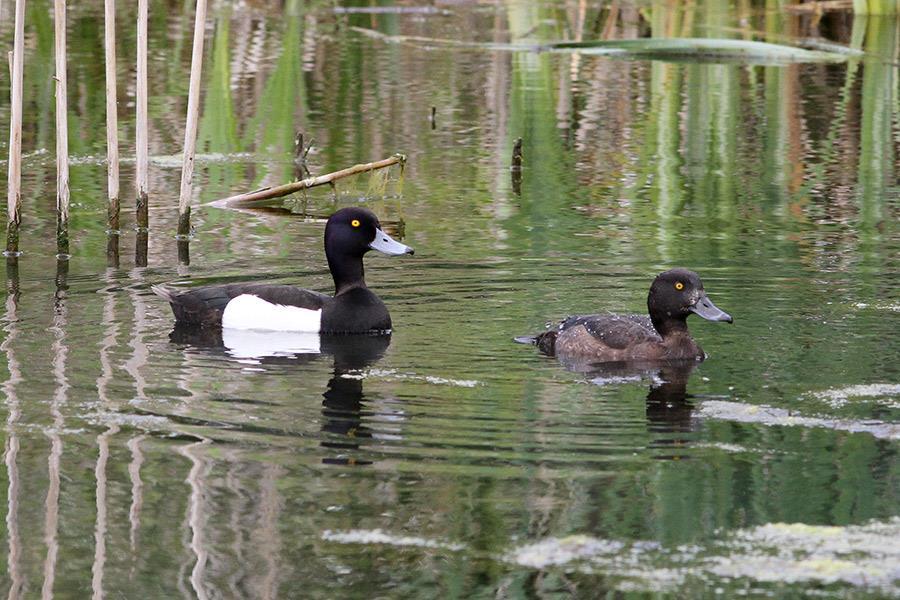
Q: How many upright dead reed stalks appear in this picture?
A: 5